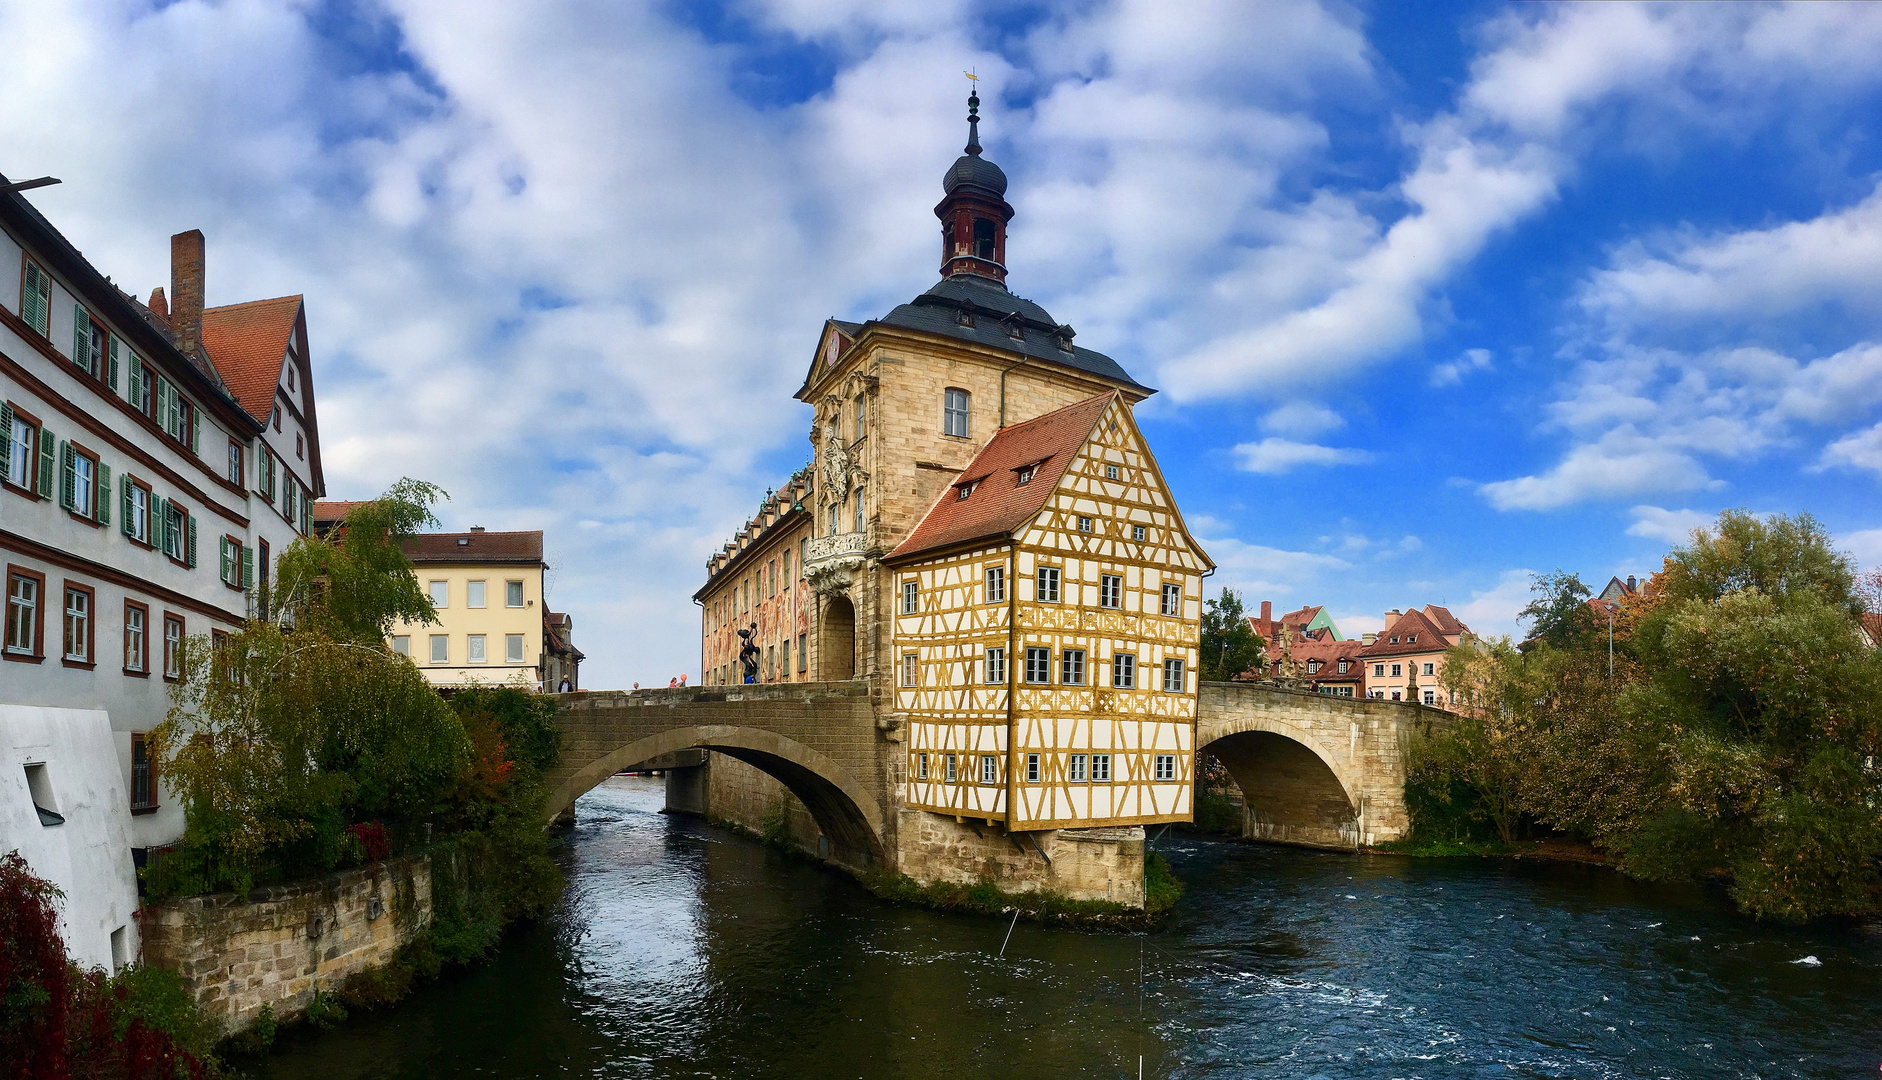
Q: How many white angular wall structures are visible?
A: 1